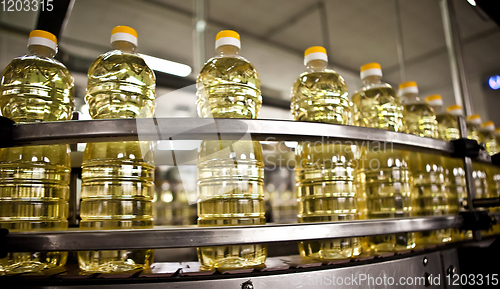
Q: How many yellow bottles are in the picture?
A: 11